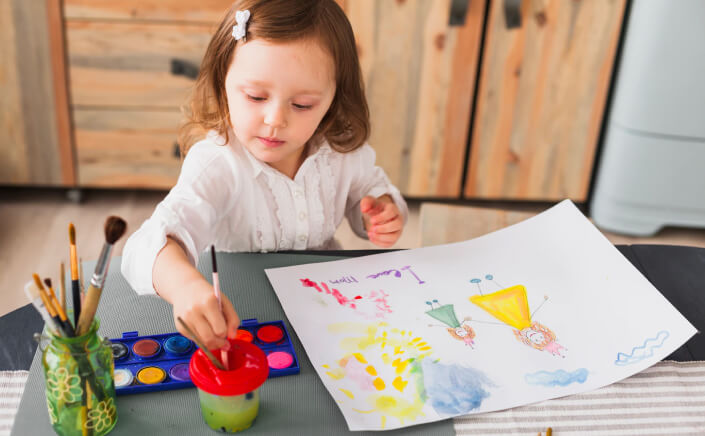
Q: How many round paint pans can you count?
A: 9